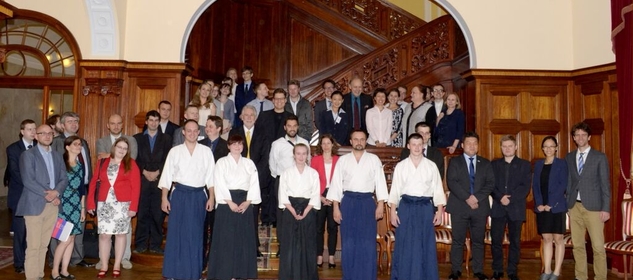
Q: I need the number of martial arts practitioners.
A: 5